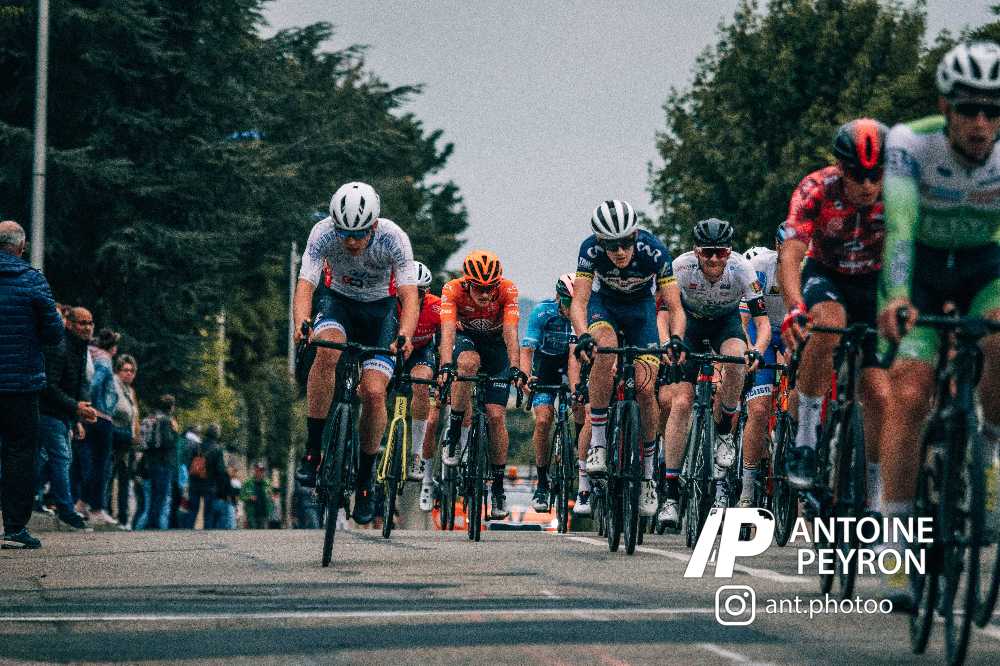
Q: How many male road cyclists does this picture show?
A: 9